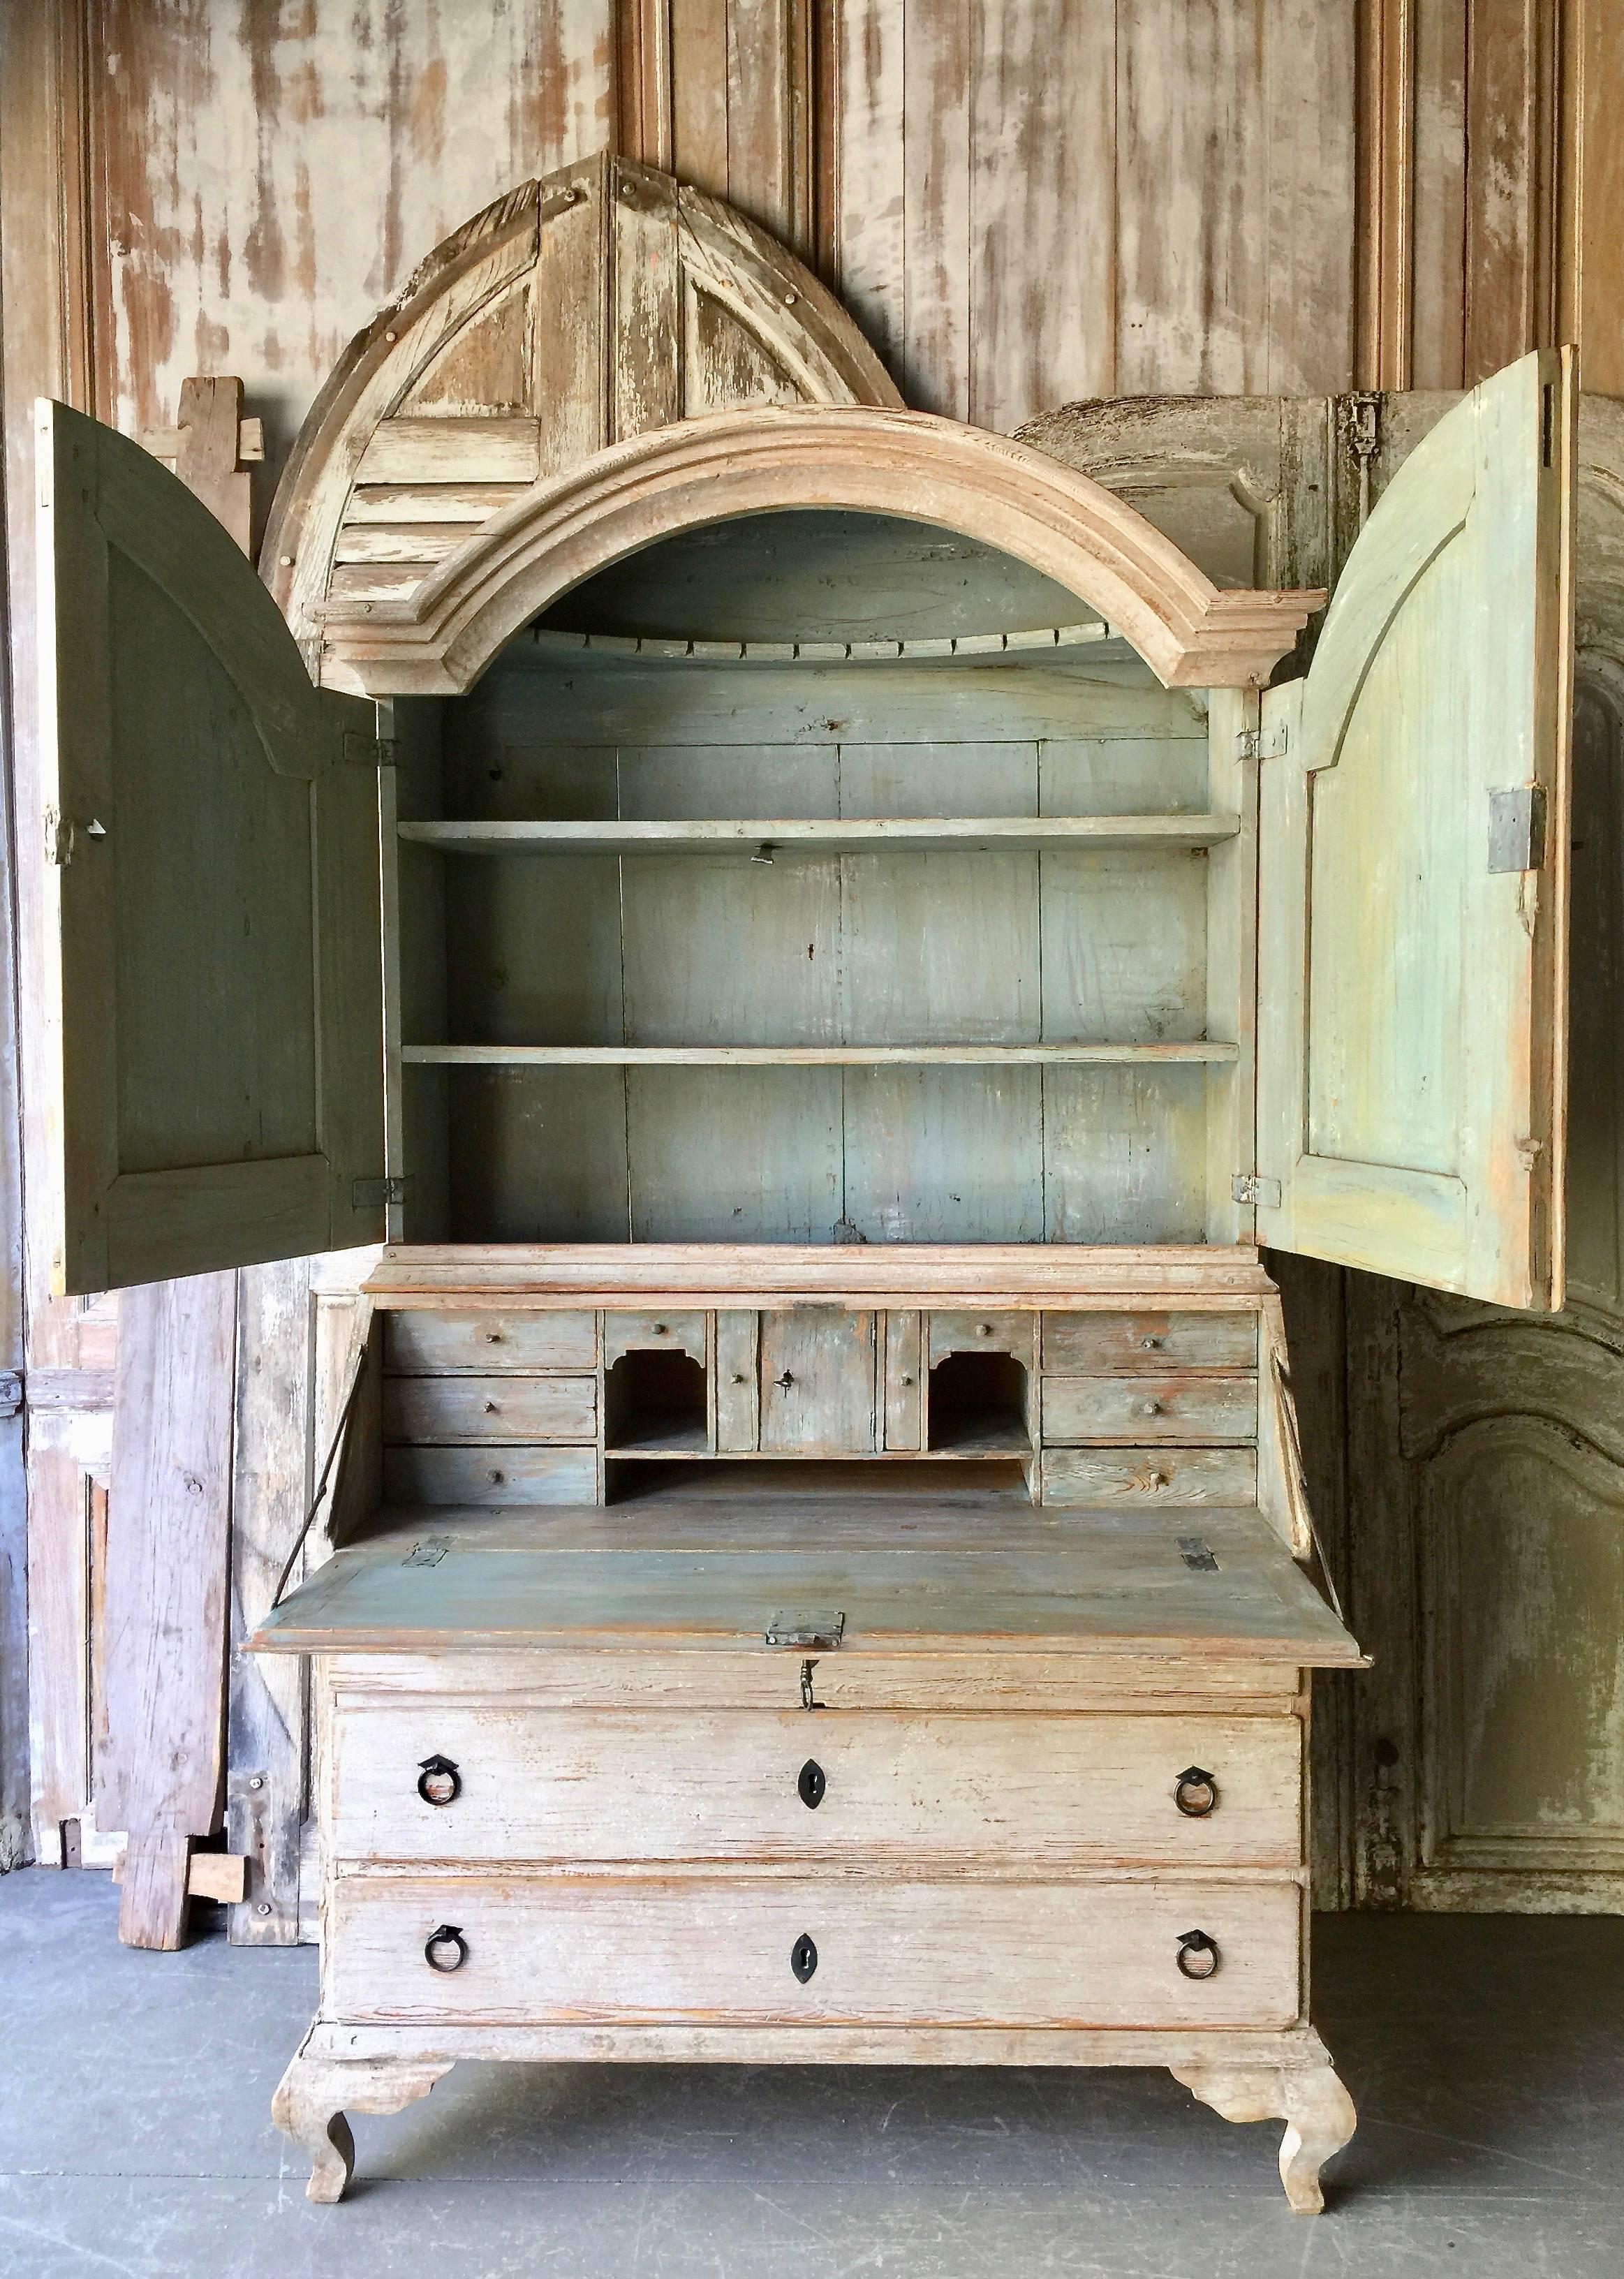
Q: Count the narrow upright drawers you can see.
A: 2